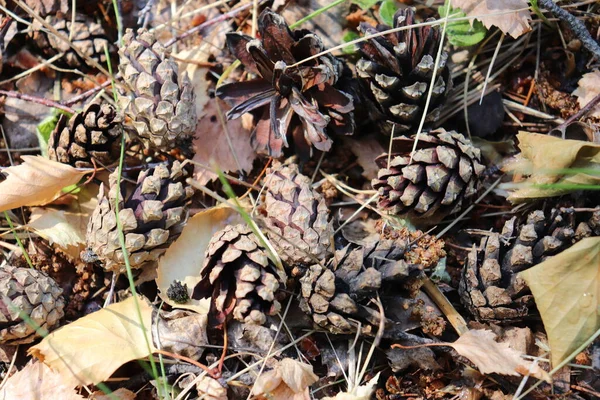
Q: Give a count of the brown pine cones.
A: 12